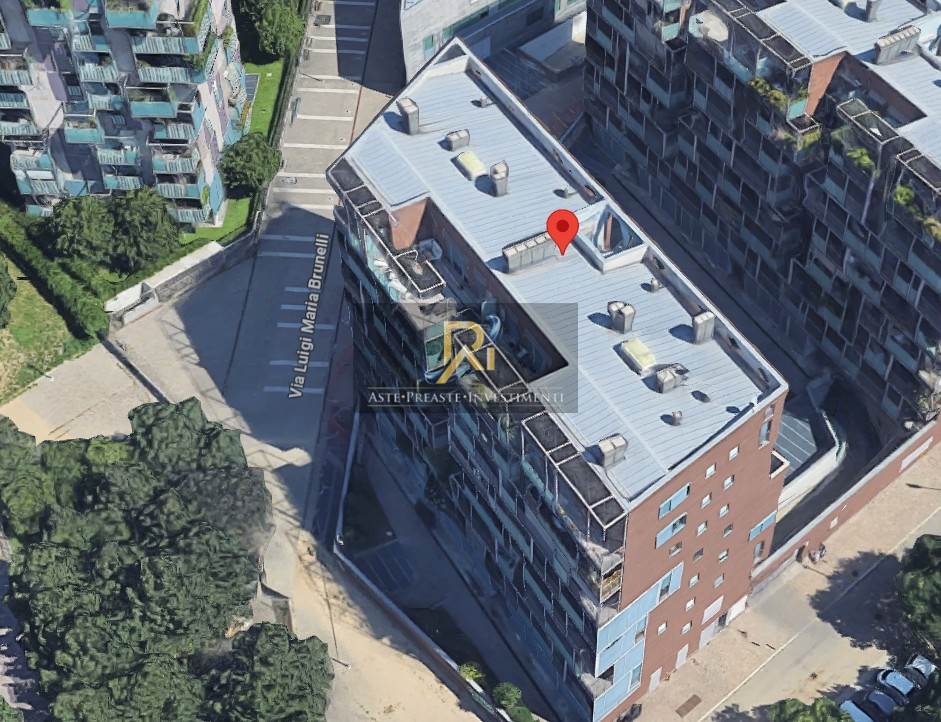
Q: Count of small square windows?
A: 15